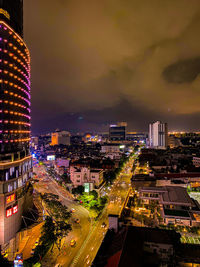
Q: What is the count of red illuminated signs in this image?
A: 3